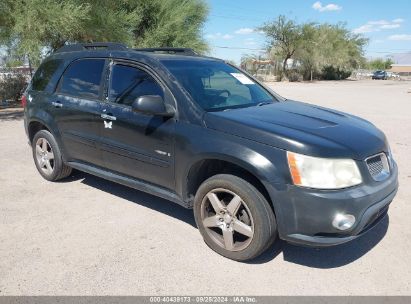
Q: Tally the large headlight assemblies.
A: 1